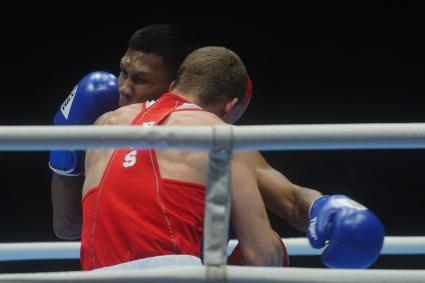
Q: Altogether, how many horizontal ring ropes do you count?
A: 3